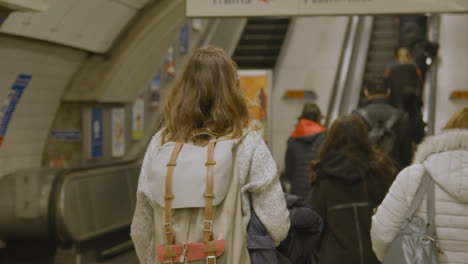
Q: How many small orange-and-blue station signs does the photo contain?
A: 2